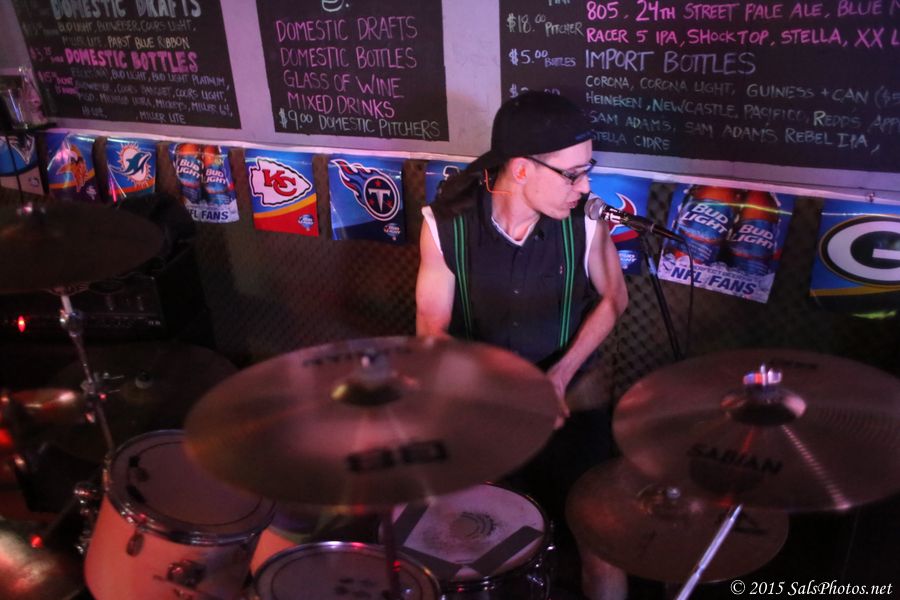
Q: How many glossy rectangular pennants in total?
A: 10